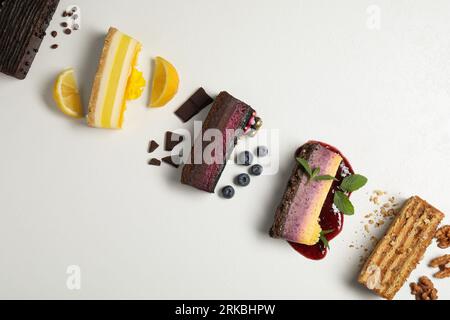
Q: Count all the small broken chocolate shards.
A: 4